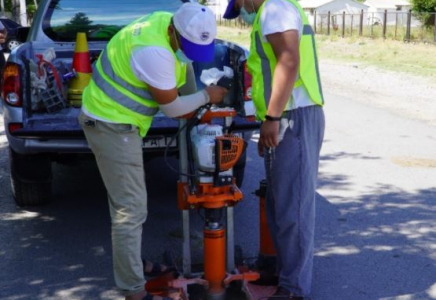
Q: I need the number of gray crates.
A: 1